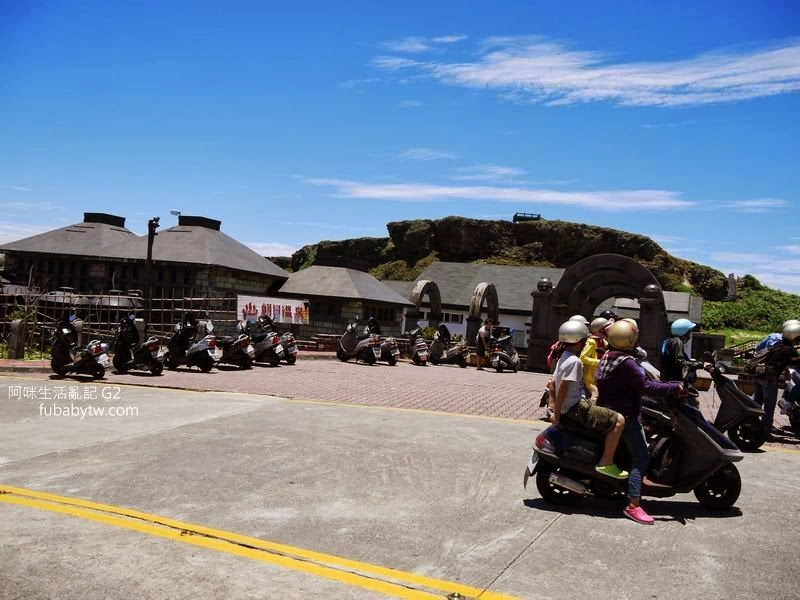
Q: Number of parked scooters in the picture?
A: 11